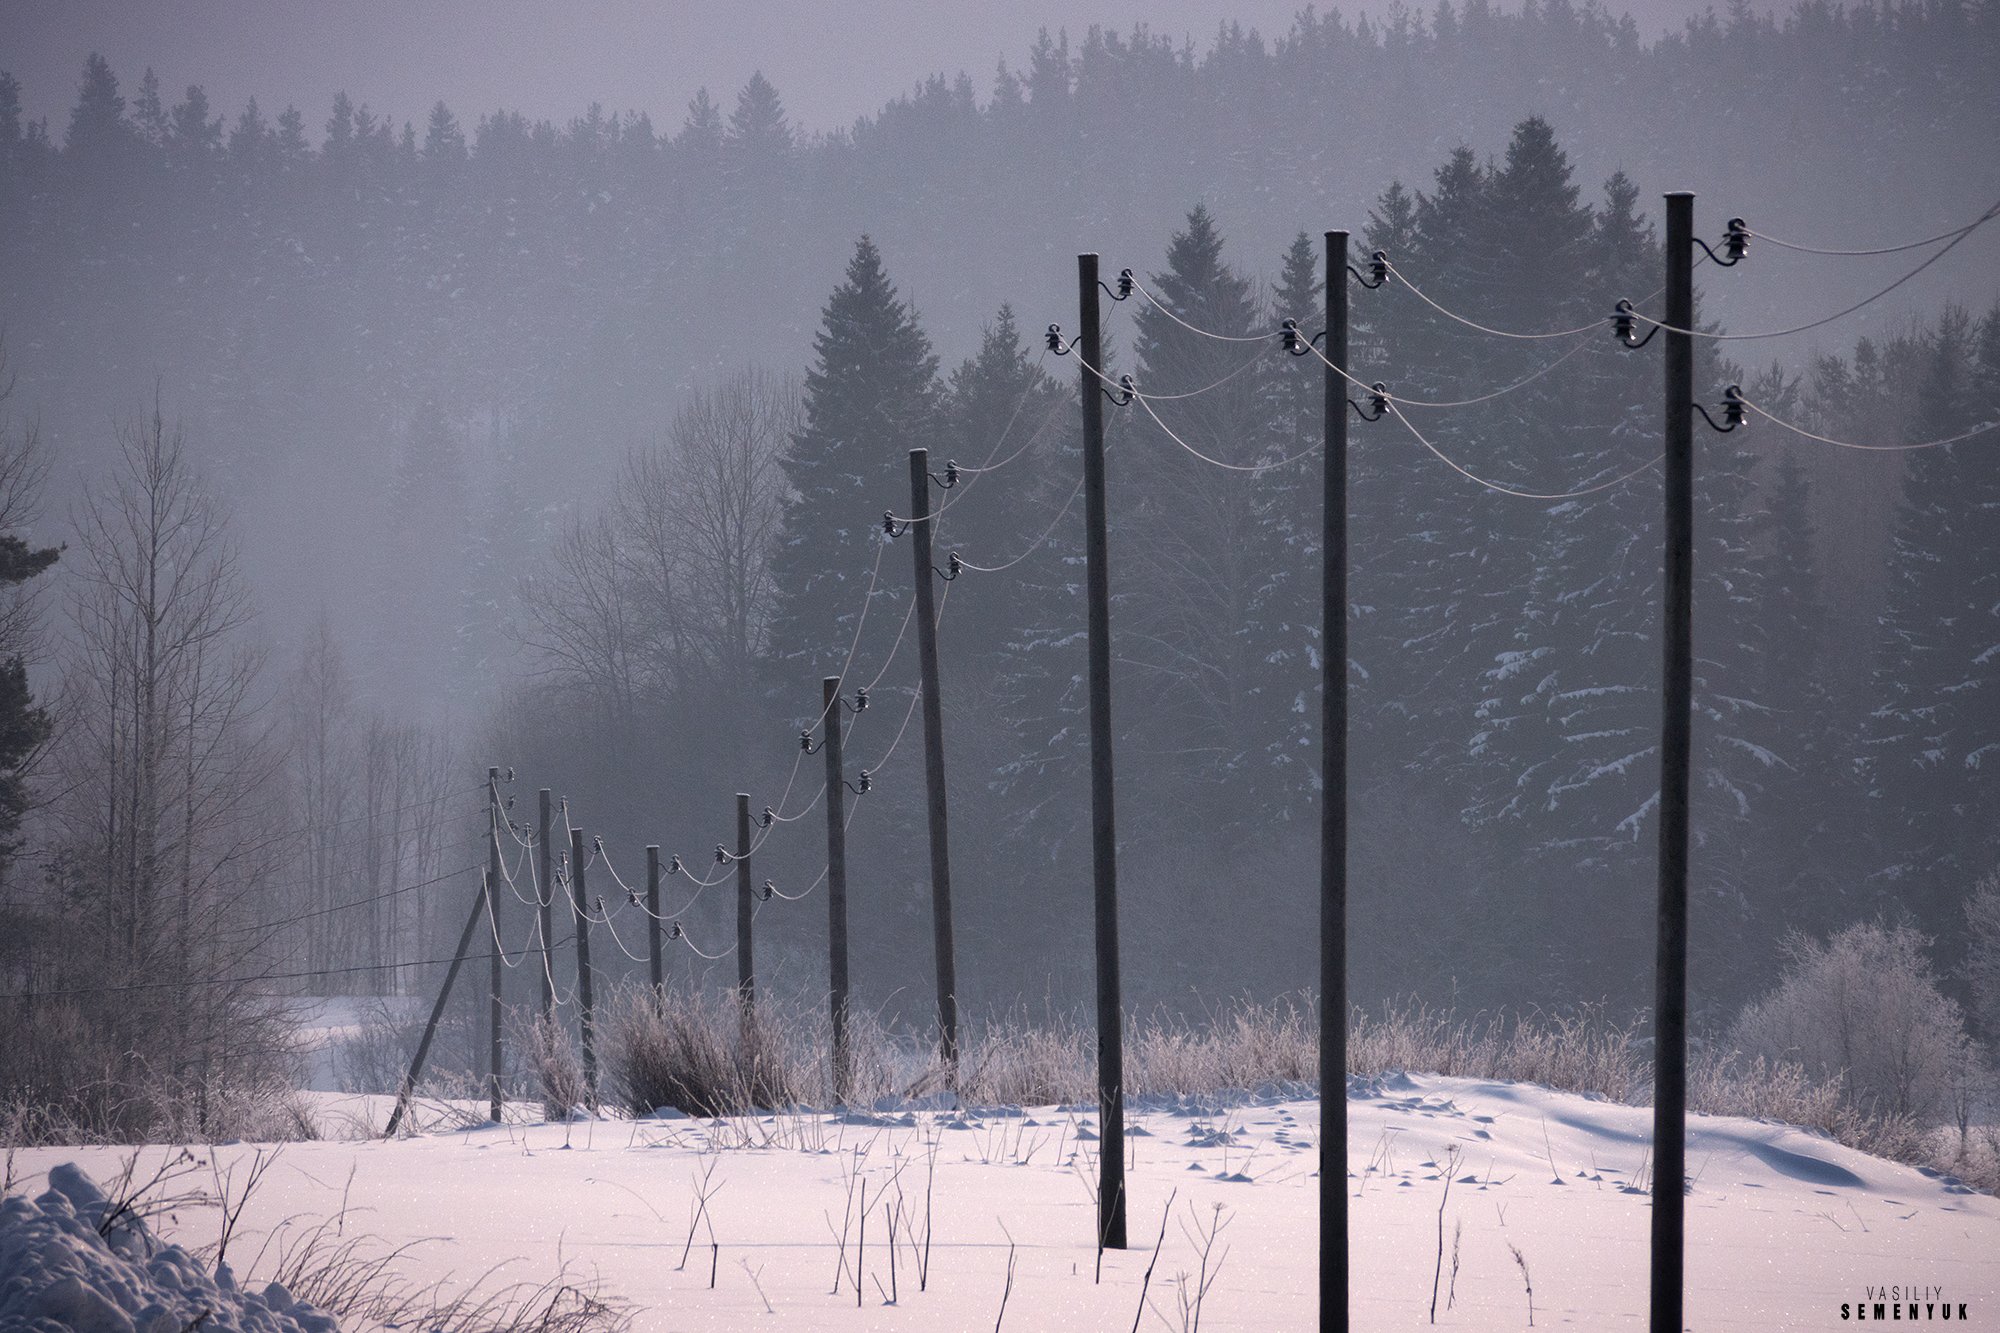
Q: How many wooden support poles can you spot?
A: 11